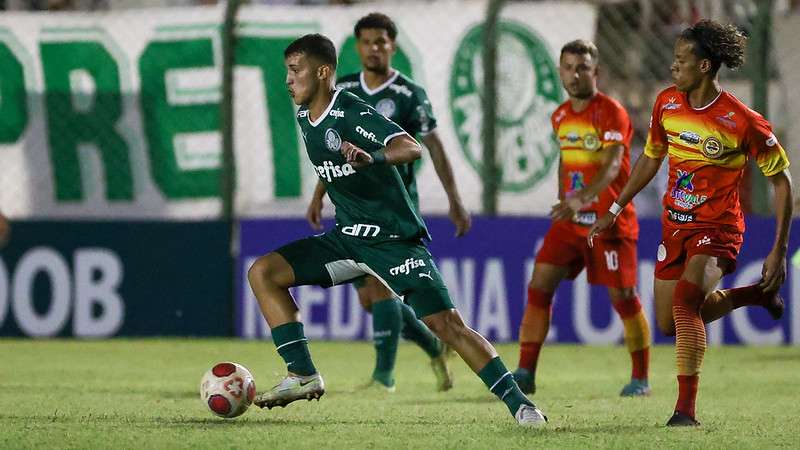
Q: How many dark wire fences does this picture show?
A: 1